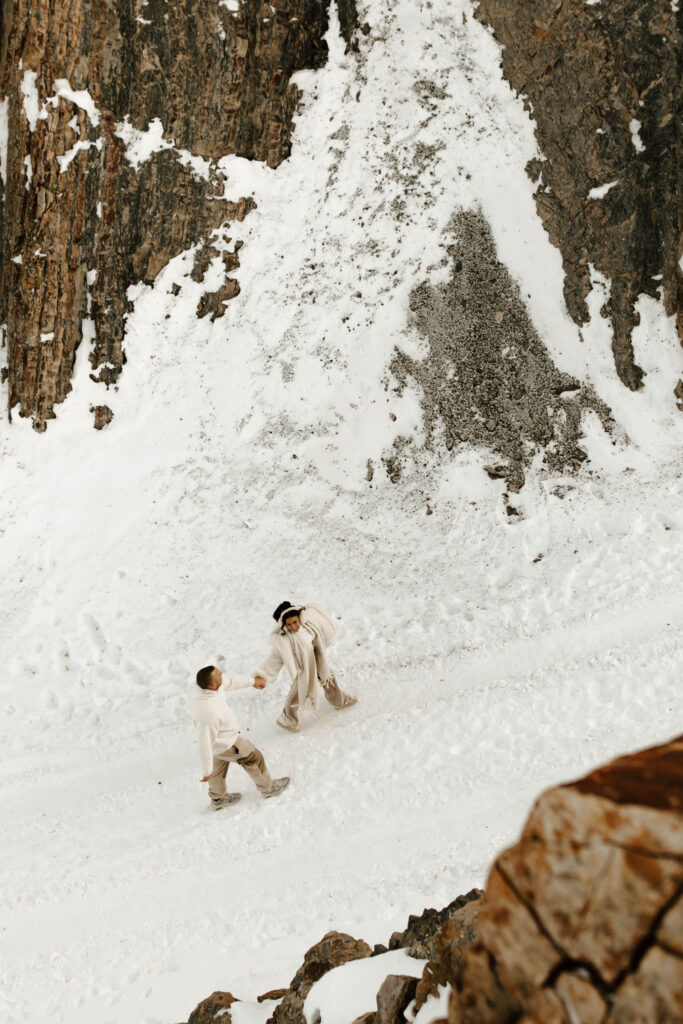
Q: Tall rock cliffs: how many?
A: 2